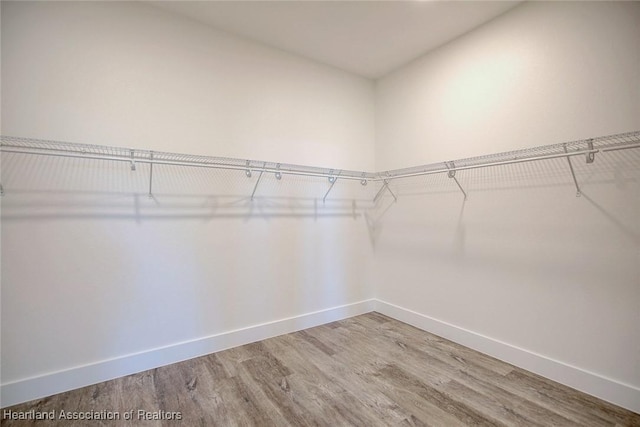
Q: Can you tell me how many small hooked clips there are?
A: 8